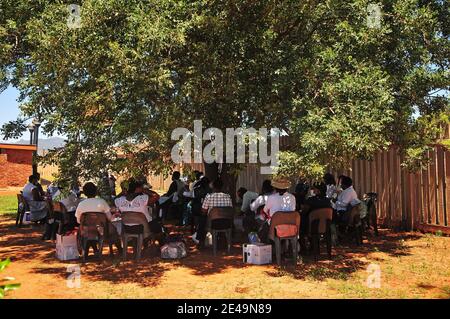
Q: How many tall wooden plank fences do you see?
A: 1